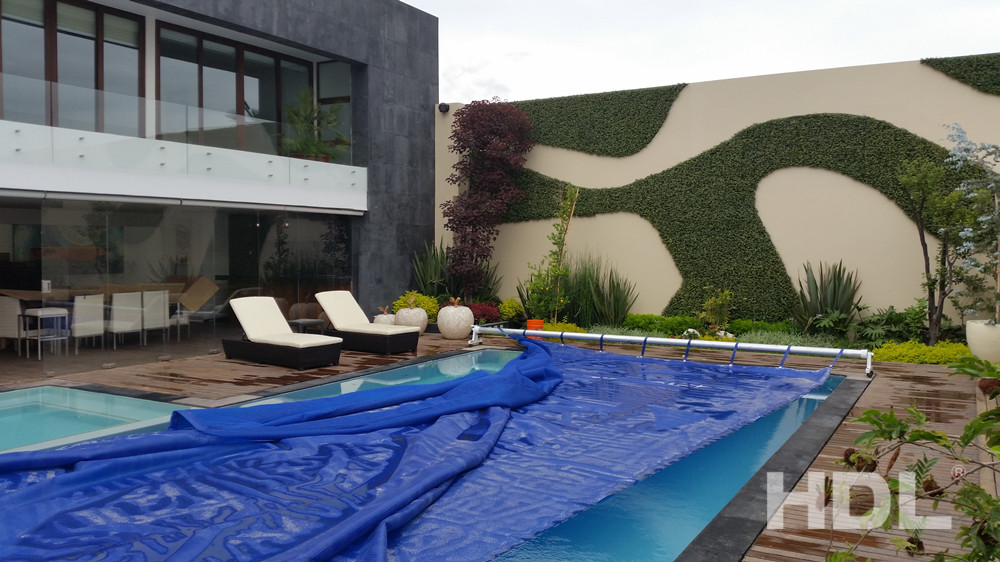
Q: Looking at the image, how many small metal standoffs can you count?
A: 14